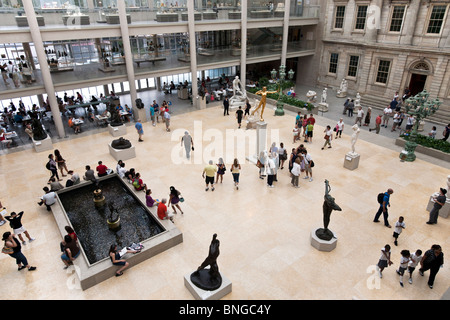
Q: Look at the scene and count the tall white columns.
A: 5